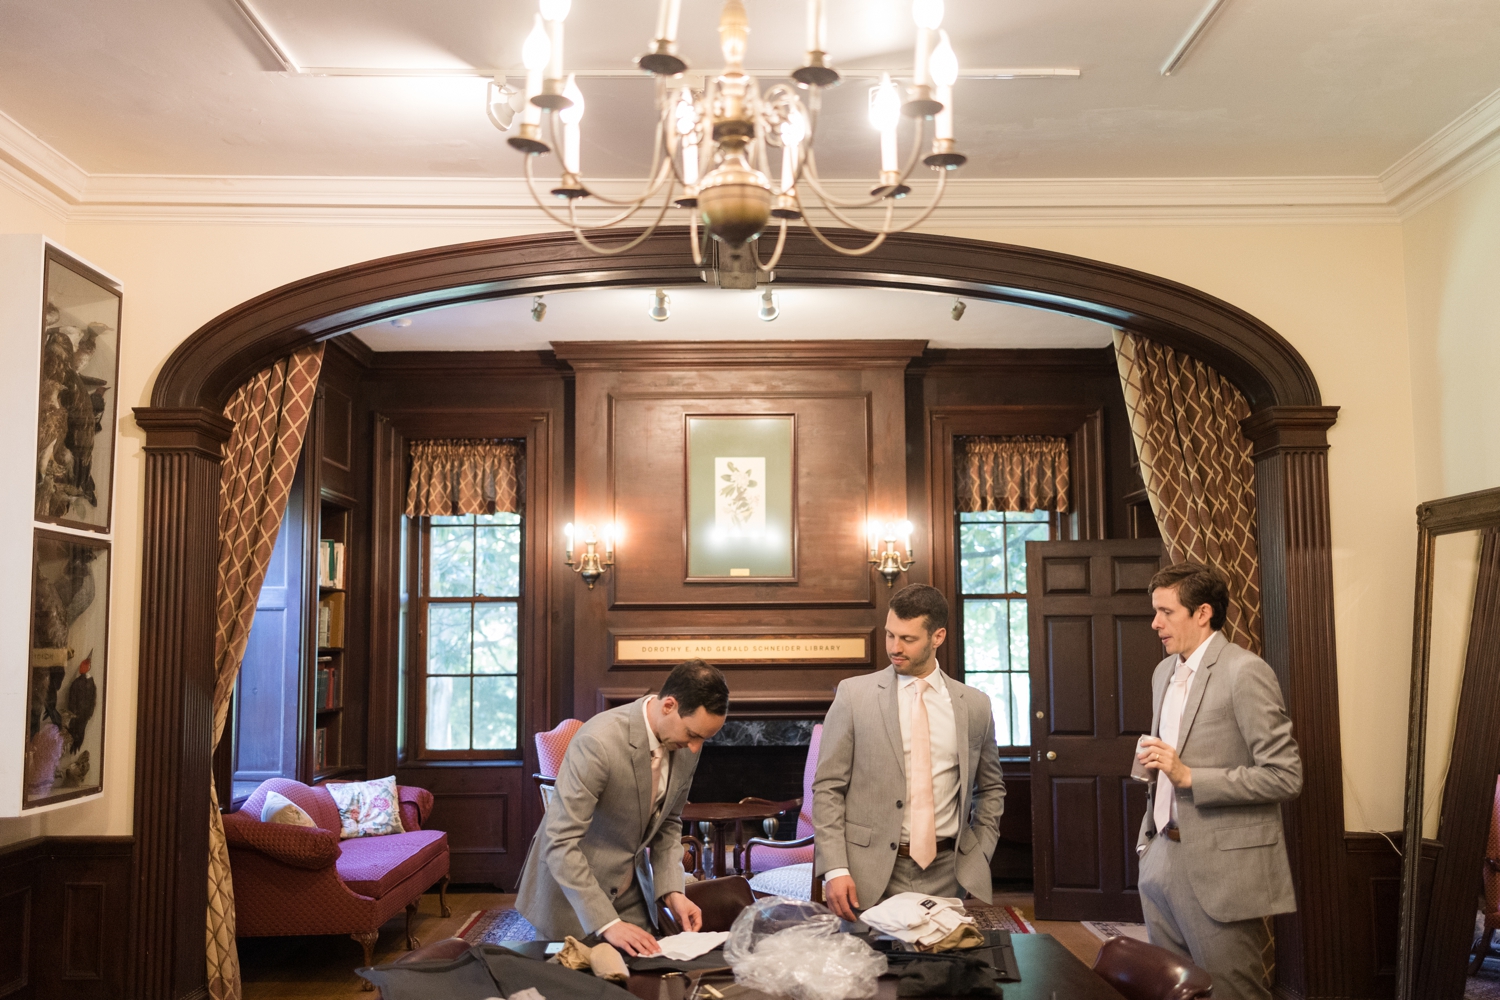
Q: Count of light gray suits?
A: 3